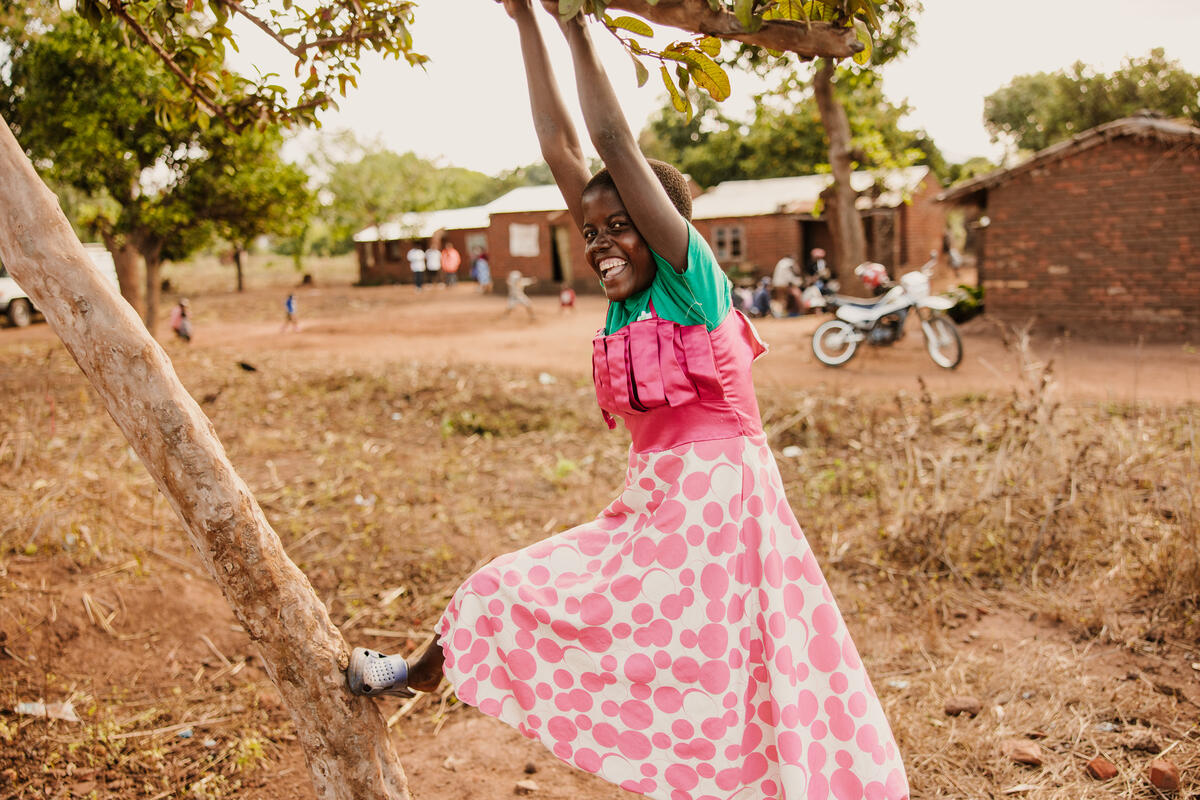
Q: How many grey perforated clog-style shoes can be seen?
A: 1